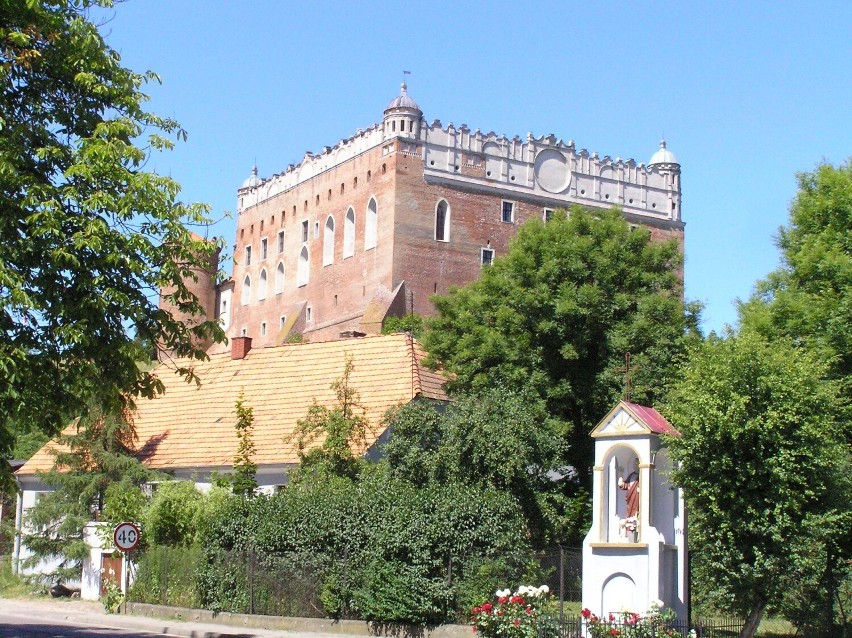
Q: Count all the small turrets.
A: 3